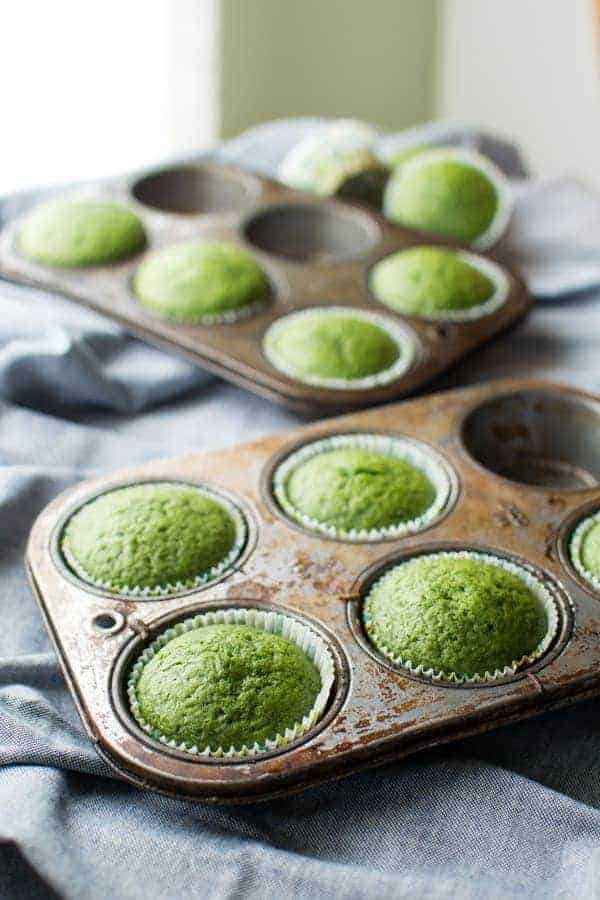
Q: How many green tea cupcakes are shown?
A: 11